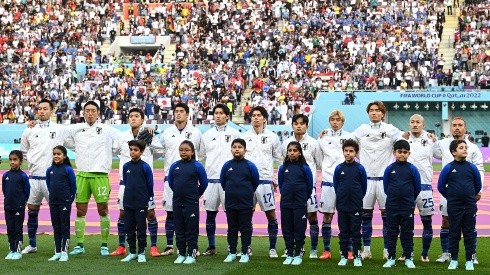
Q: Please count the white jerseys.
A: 11